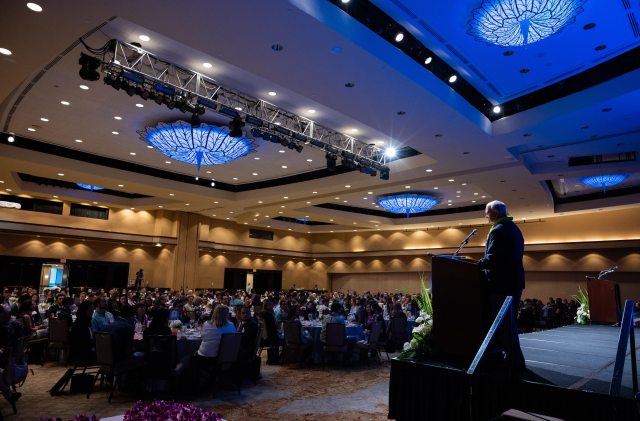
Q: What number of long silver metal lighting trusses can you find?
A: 1